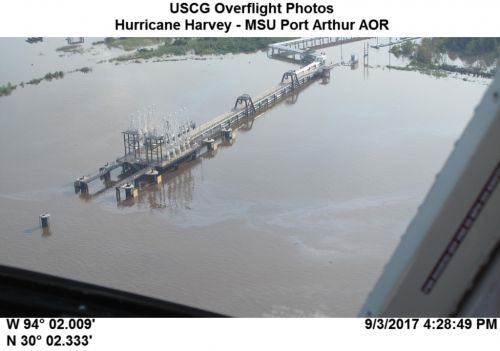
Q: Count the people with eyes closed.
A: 0